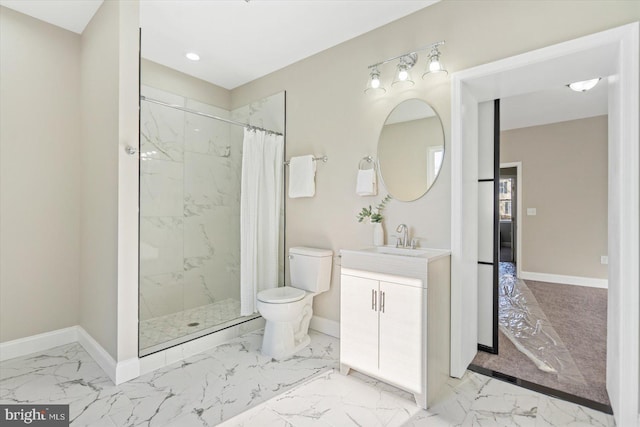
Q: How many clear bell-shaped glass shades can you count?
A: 3